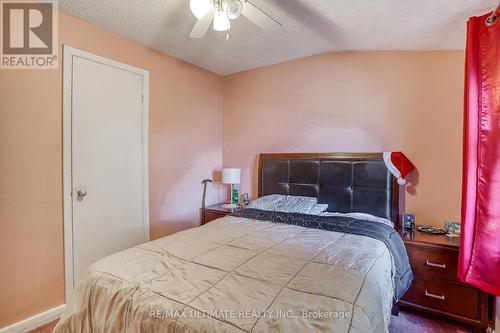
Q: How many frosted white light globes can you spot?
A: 3